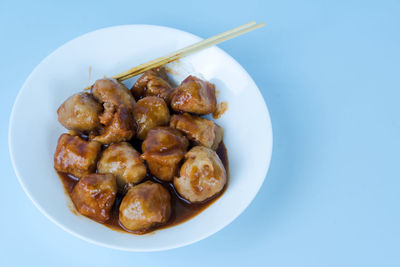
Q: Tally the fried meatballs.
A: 13